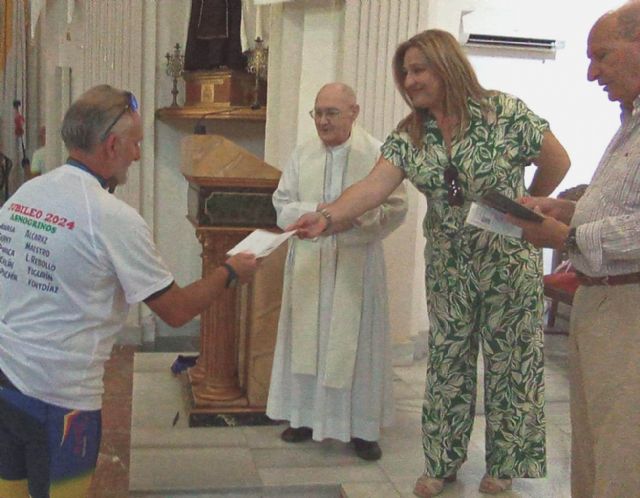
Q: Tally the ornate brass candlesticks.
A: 2